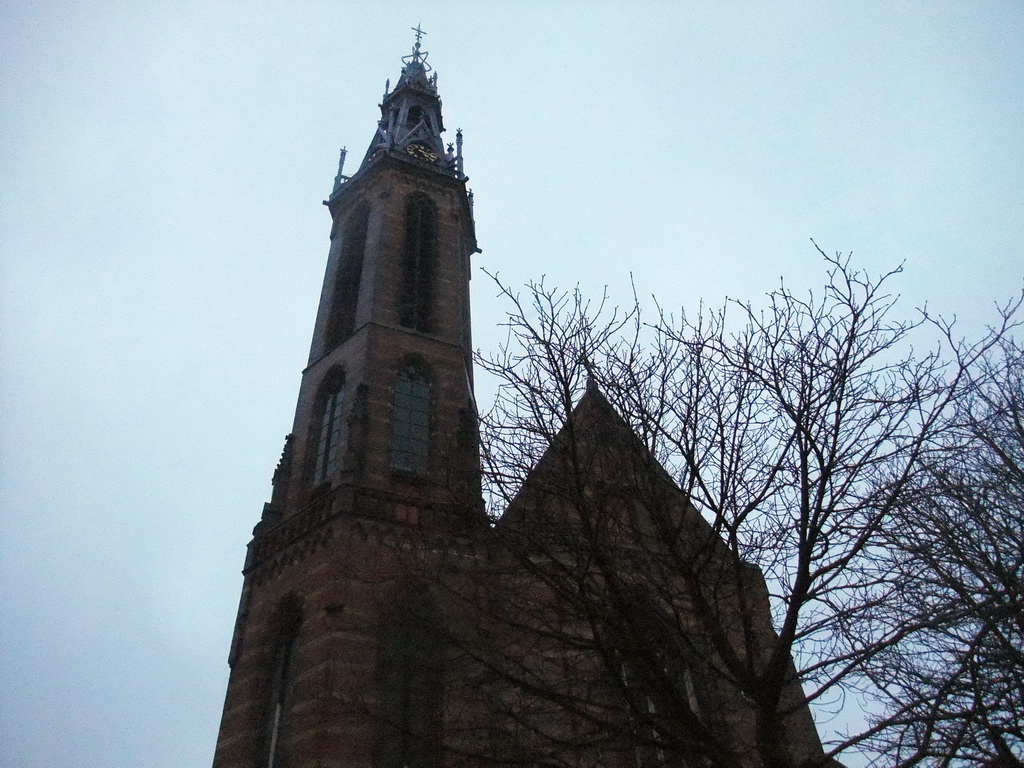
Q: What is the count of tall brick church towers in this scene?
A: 1